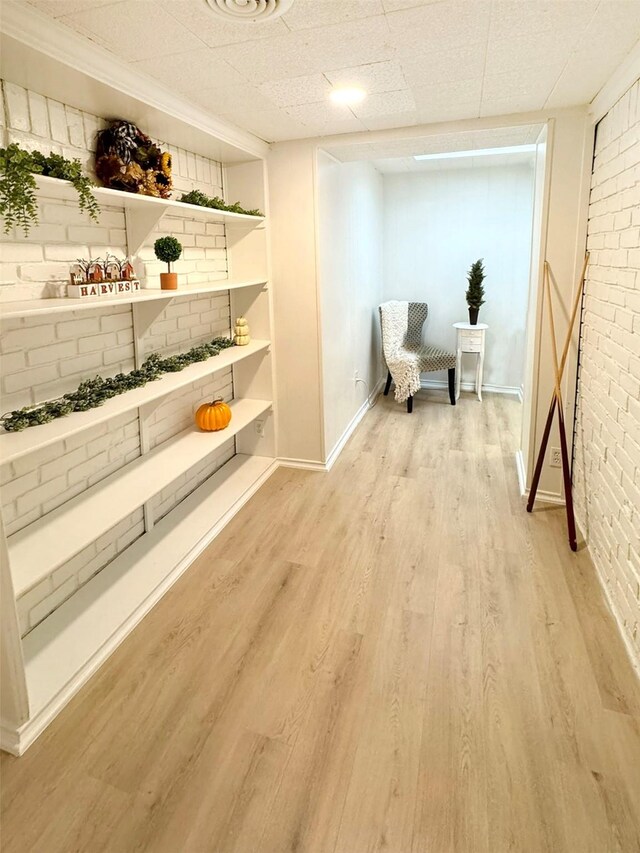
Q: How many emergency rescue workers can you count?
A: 0